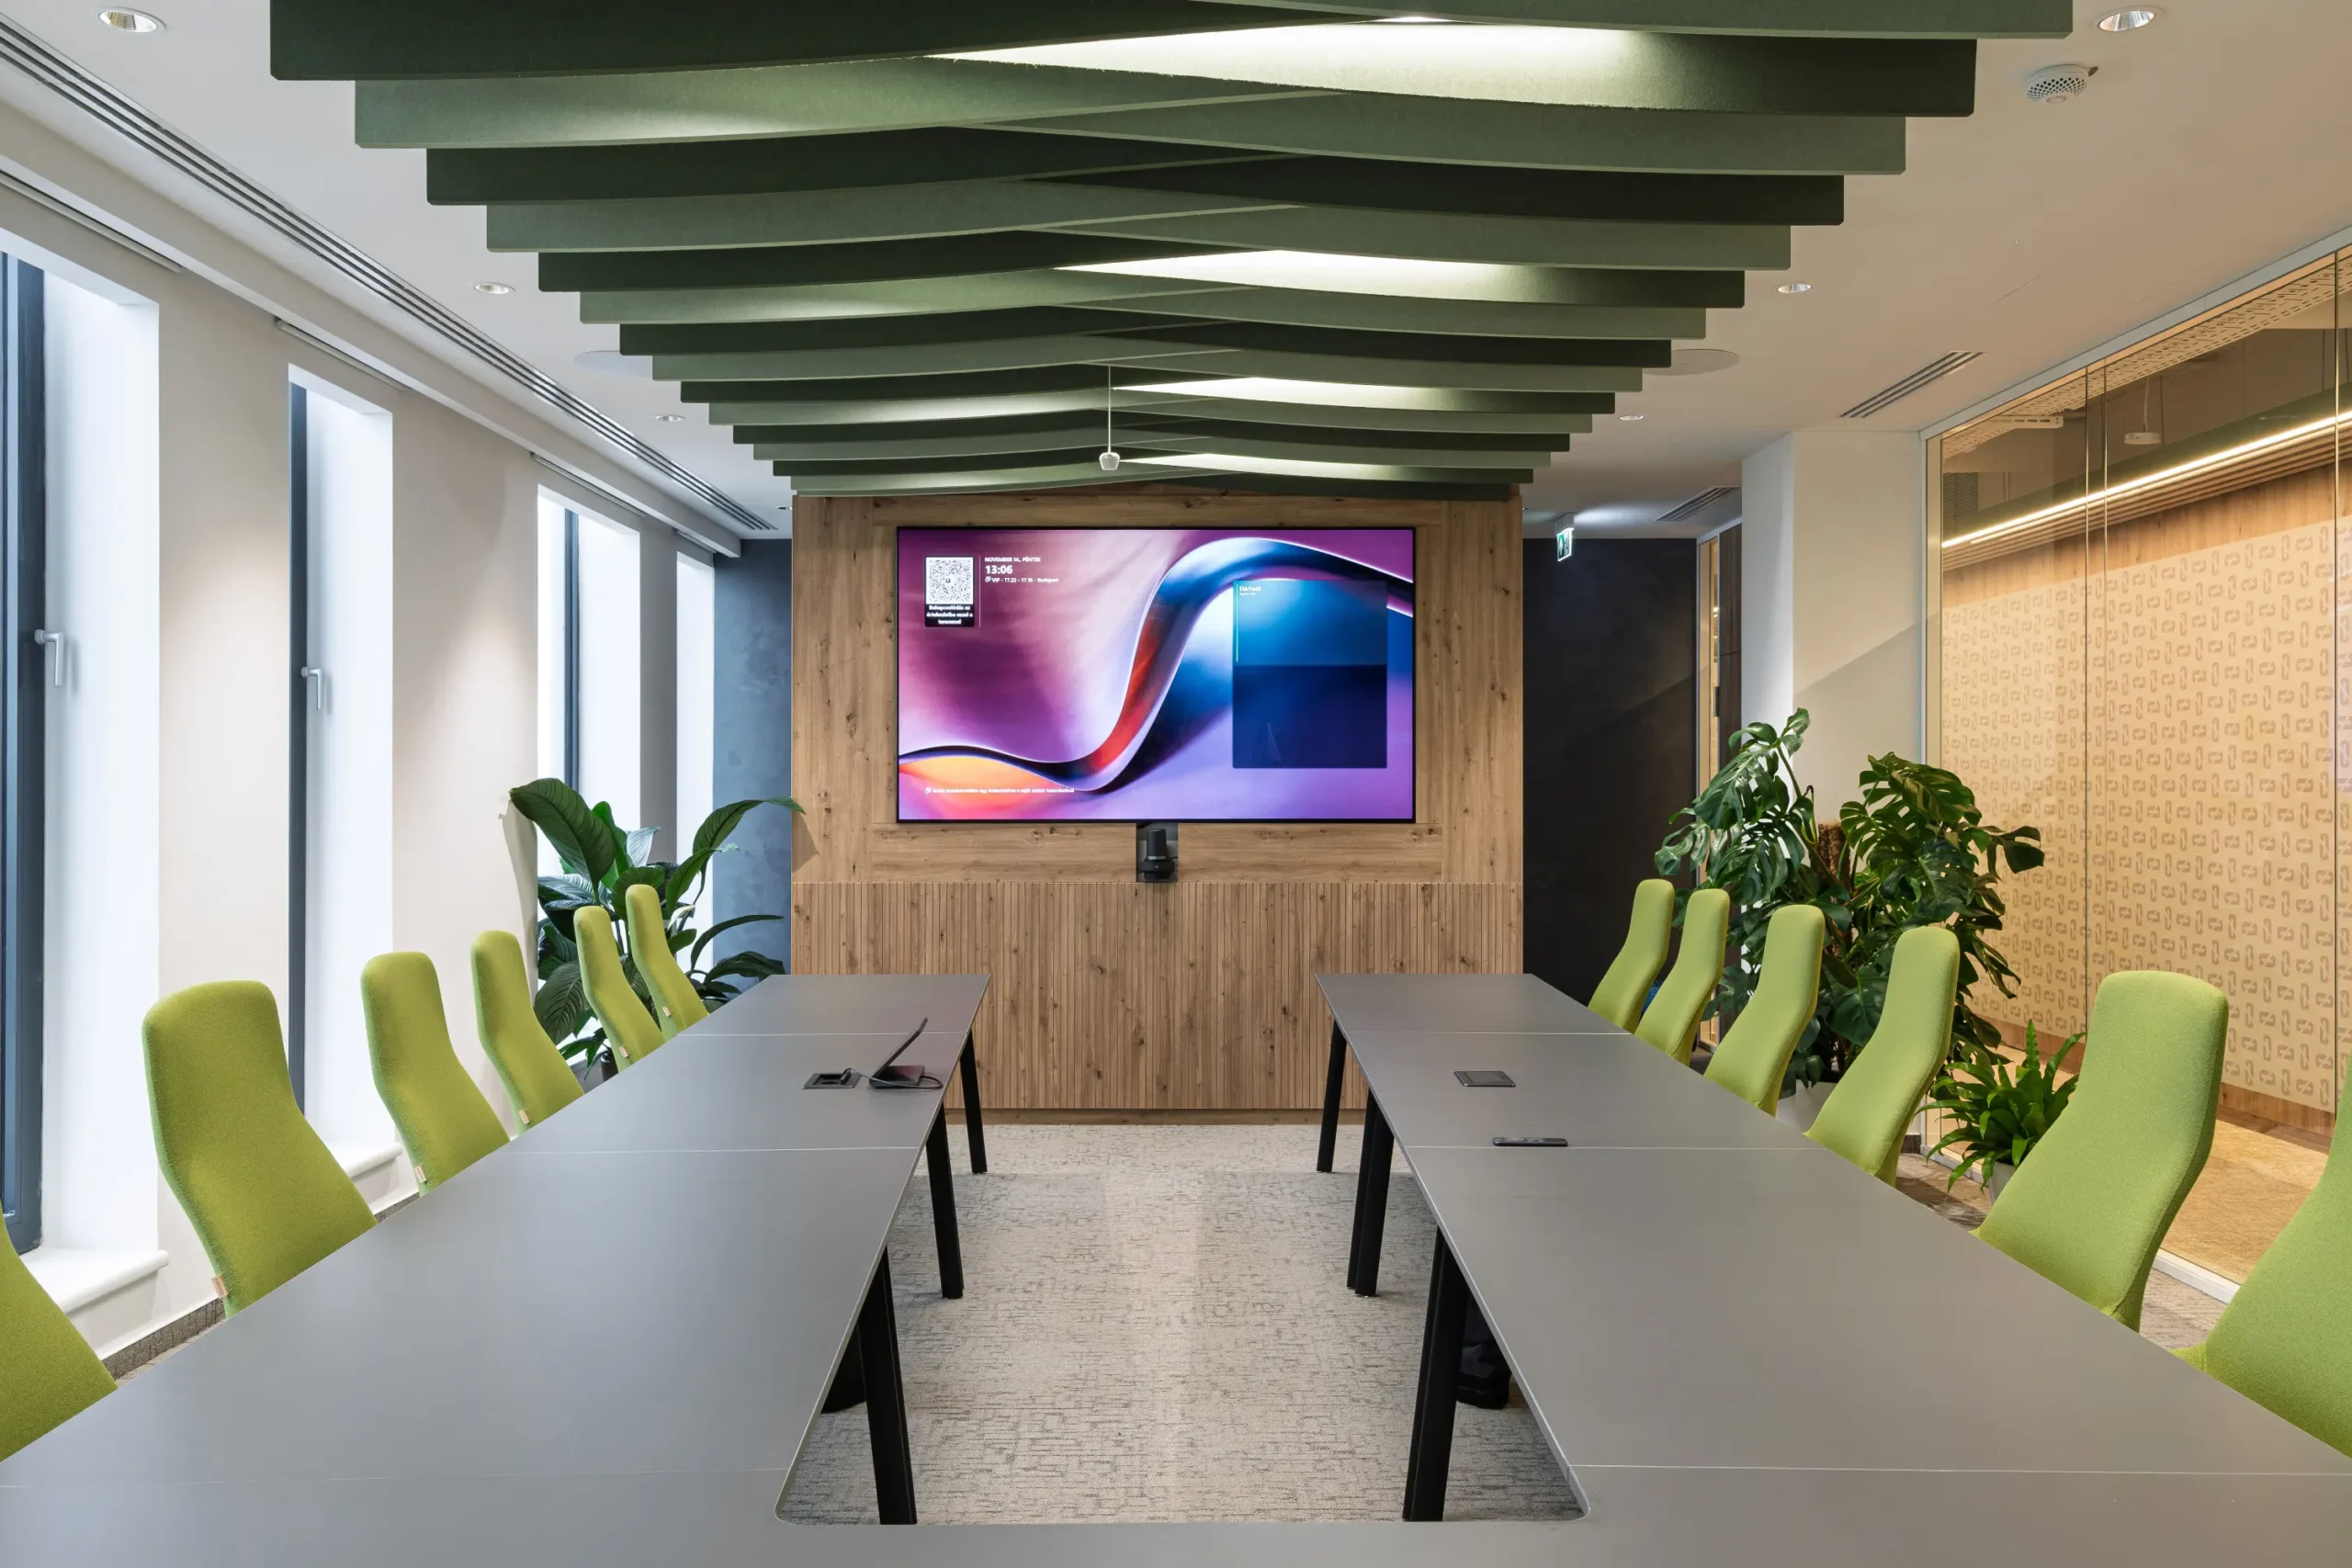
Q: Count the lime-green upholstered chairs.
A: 12